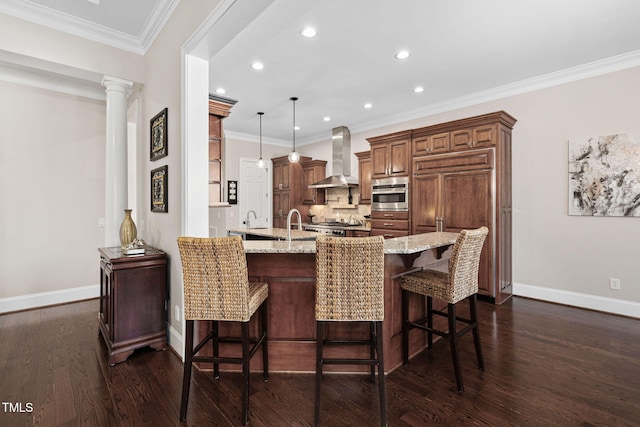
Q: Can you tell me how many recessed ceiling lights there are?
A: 8